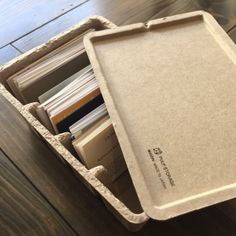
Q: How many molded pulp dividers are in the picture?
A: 3